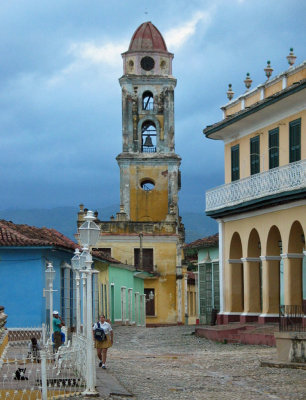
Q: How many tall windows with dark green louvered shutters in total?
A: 4